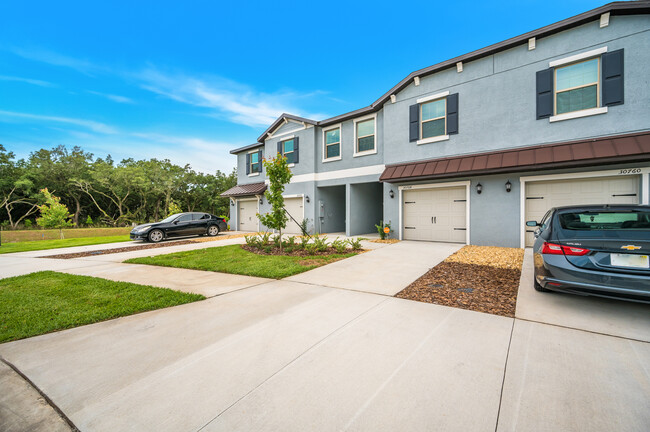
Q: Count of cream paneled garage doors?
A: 4